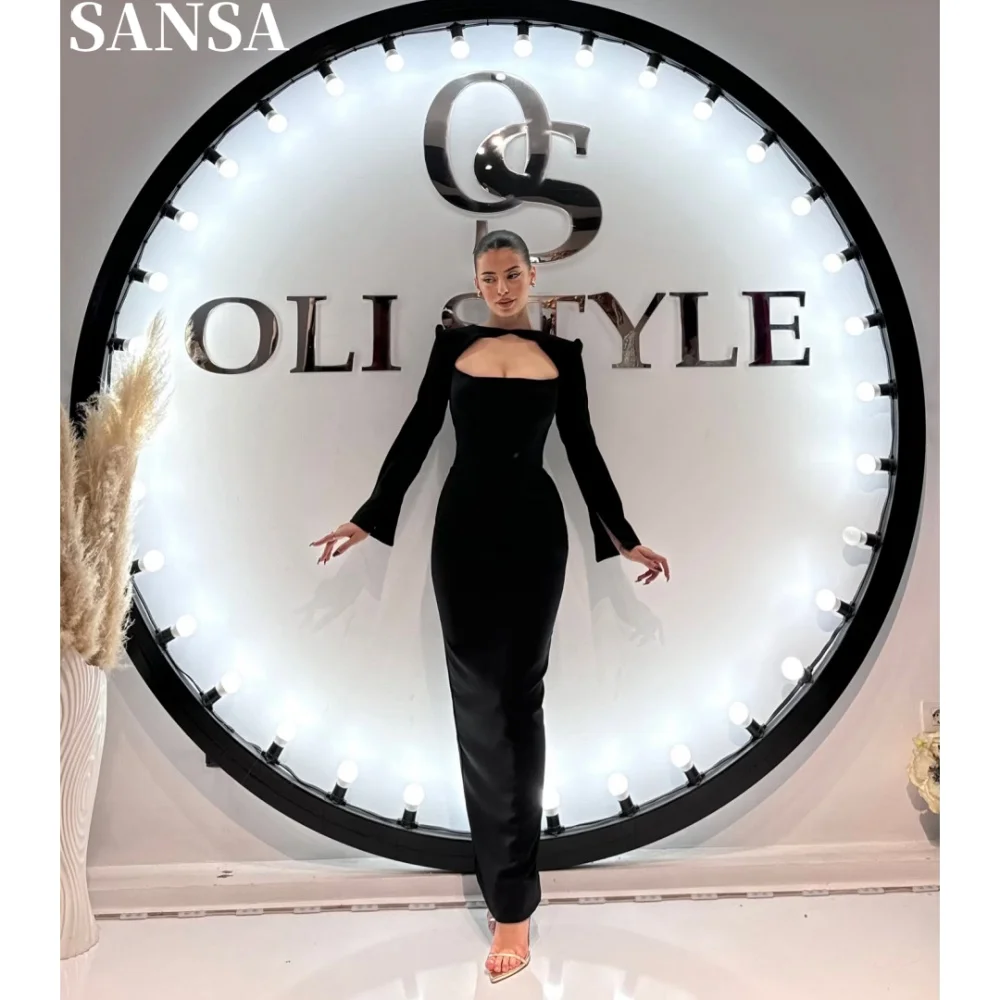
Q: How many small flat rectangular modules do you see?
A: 15